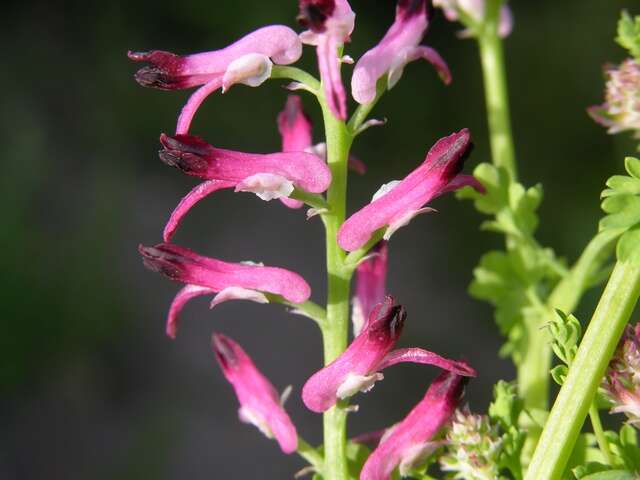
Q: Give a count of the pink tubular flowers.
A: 11